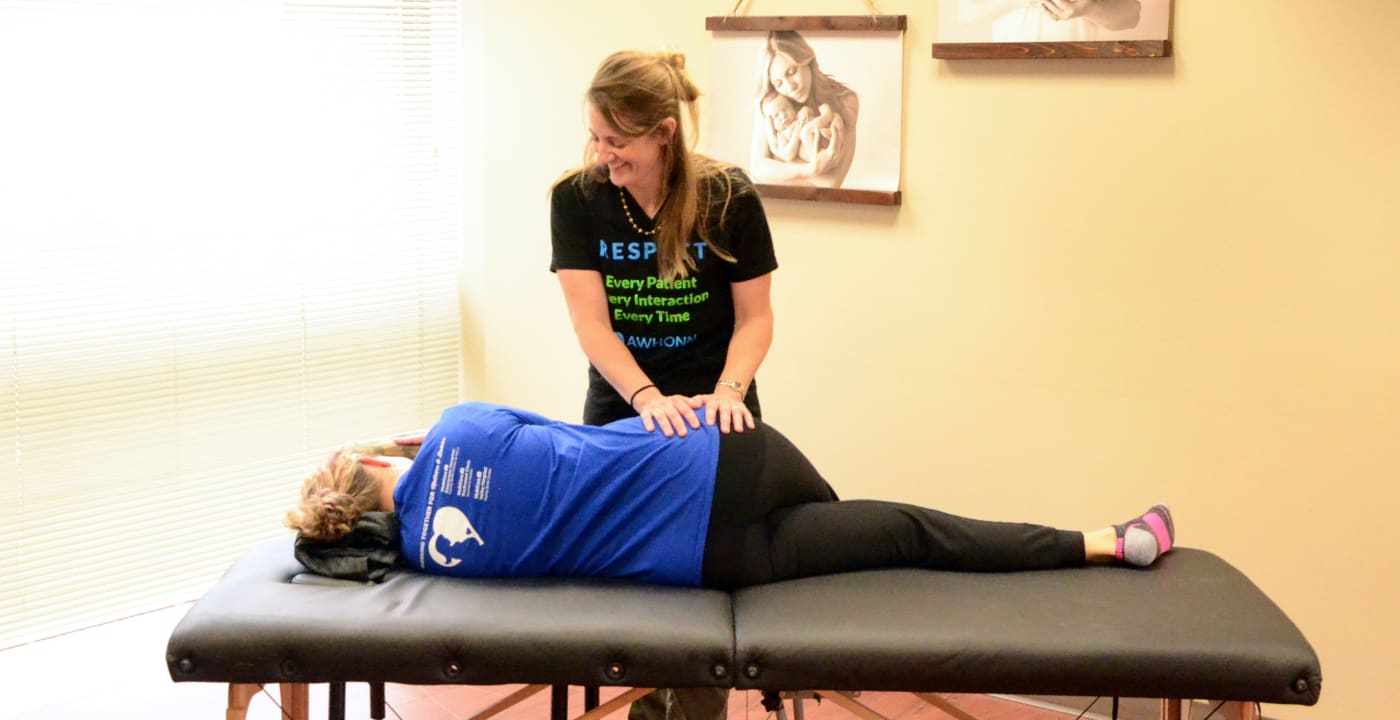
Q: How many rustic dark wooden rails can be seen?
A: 3